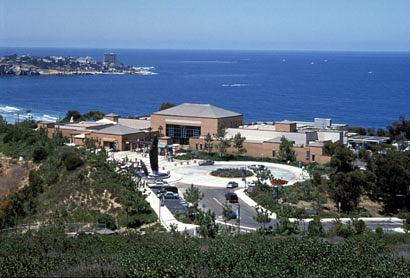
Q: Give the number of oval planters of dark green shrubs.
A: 1